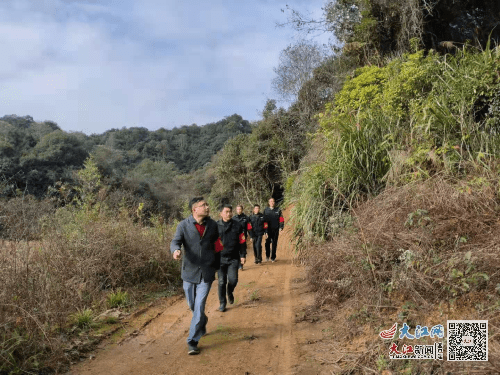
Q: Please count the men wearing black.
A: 4